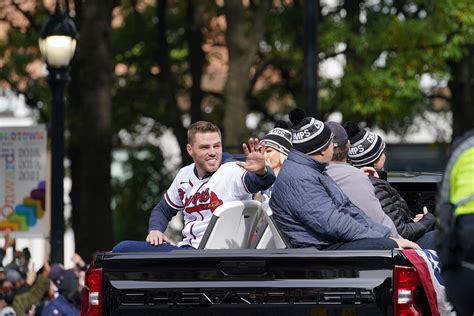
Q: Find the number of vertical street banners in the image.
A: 1